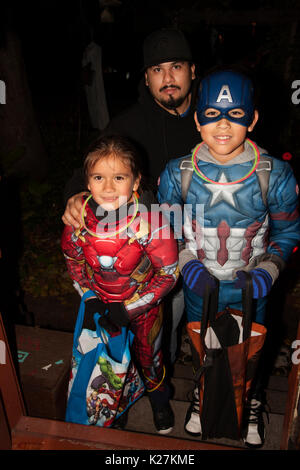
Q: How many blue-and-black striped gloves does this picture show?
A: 2